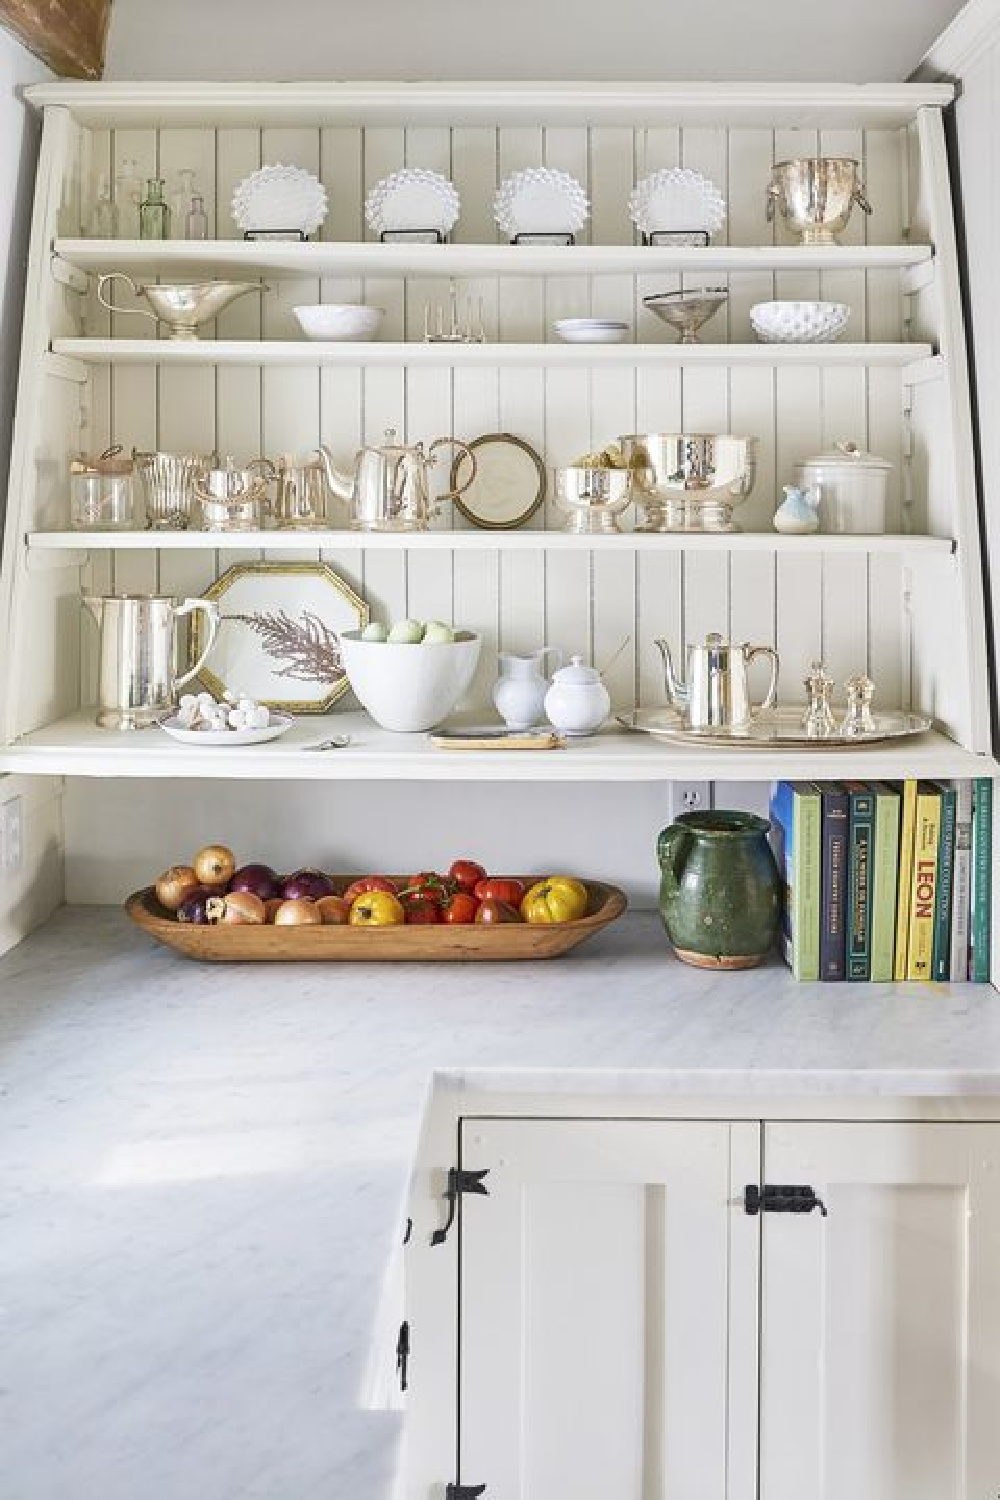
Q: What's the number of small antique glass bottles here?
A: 5